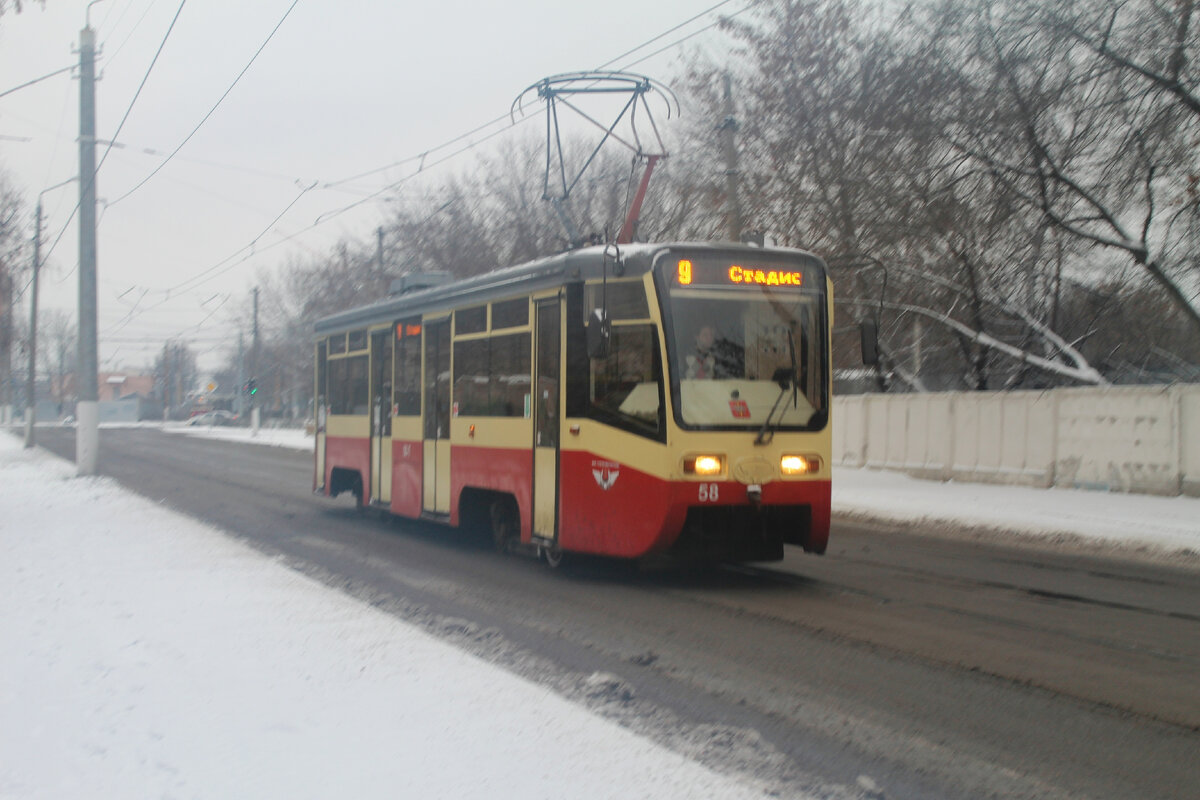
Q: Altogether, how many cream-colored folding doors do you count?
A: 4